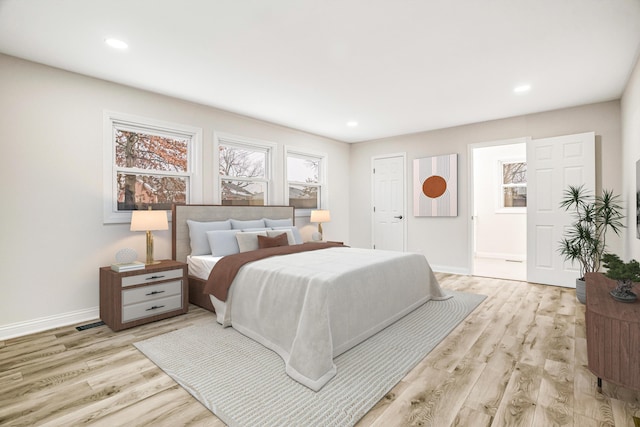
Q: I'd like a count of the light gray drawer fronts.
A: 3